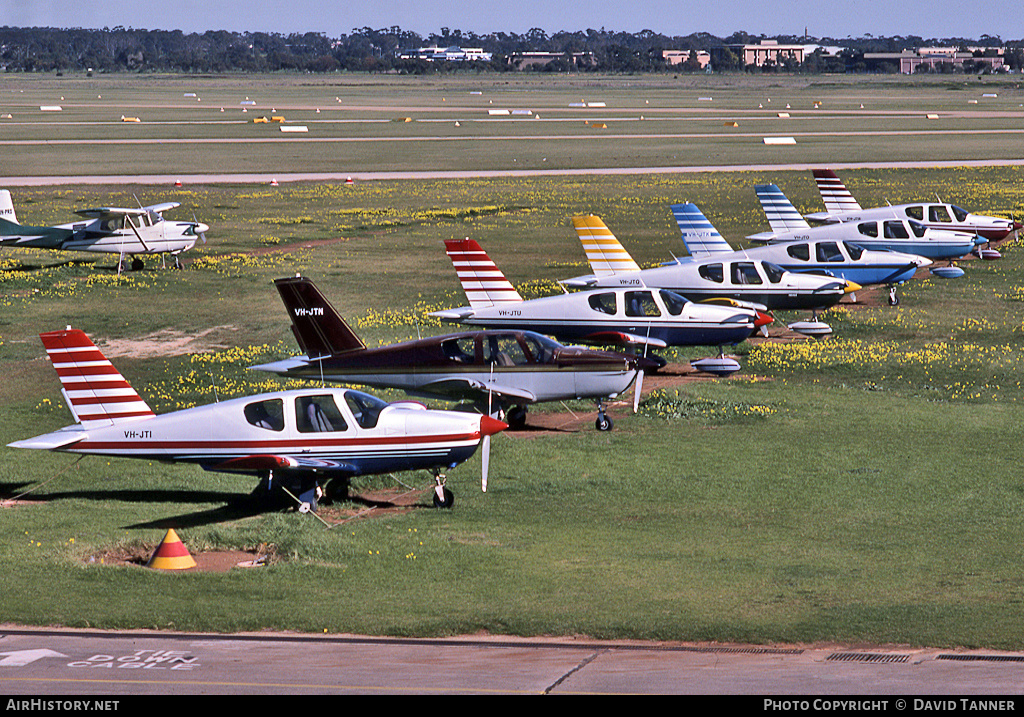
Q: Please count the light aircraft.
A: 8